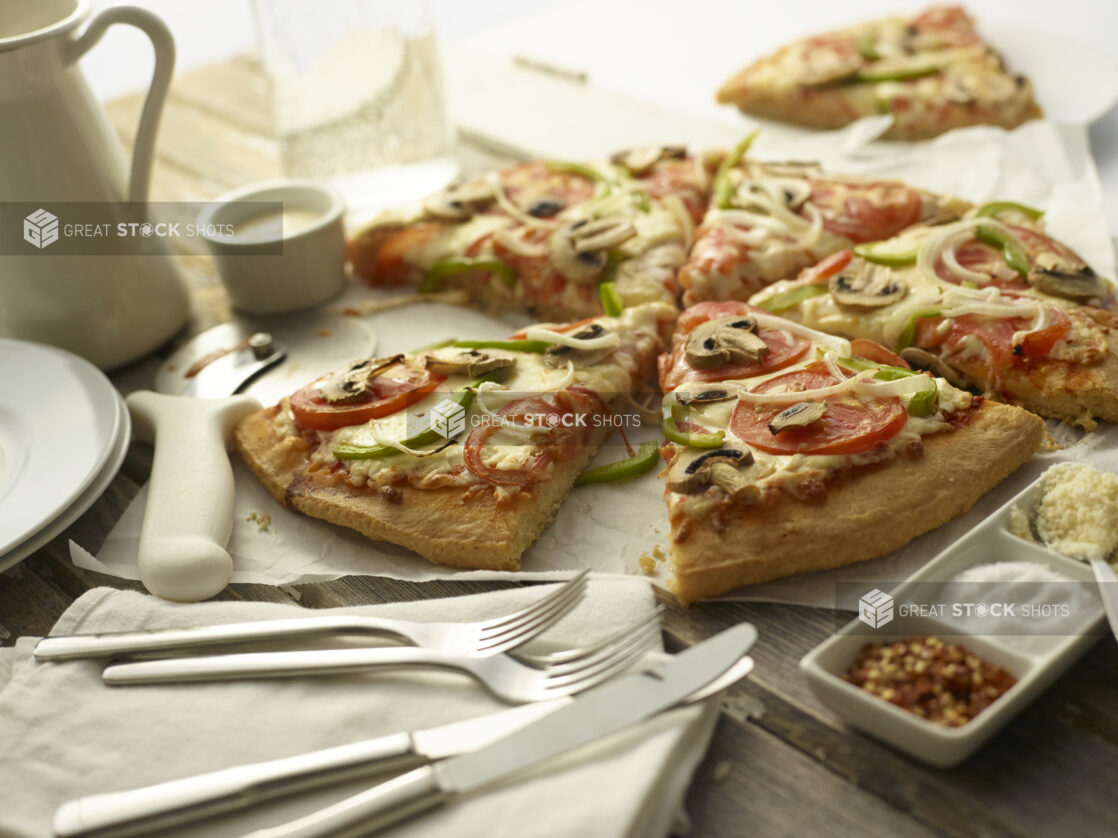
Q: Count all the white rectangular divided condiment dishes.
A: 1